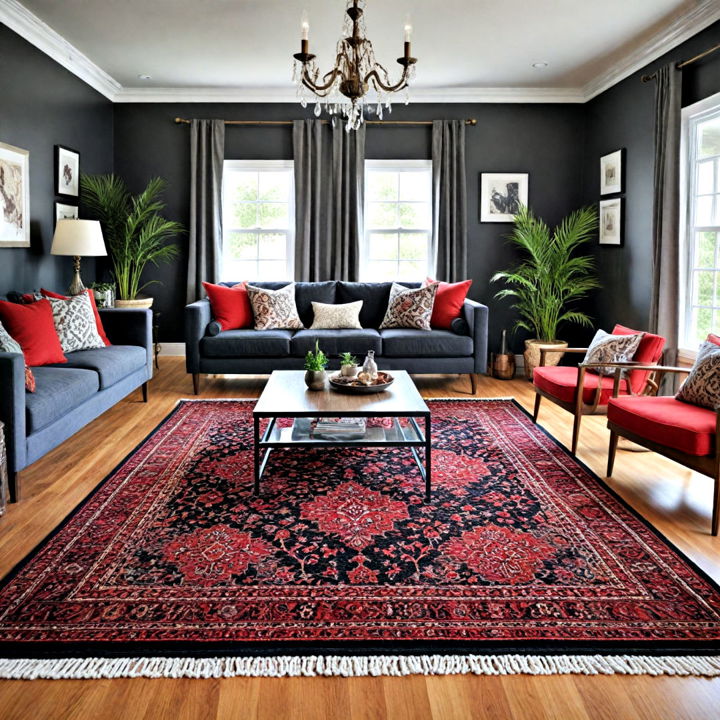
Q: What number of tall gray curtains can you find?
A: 5